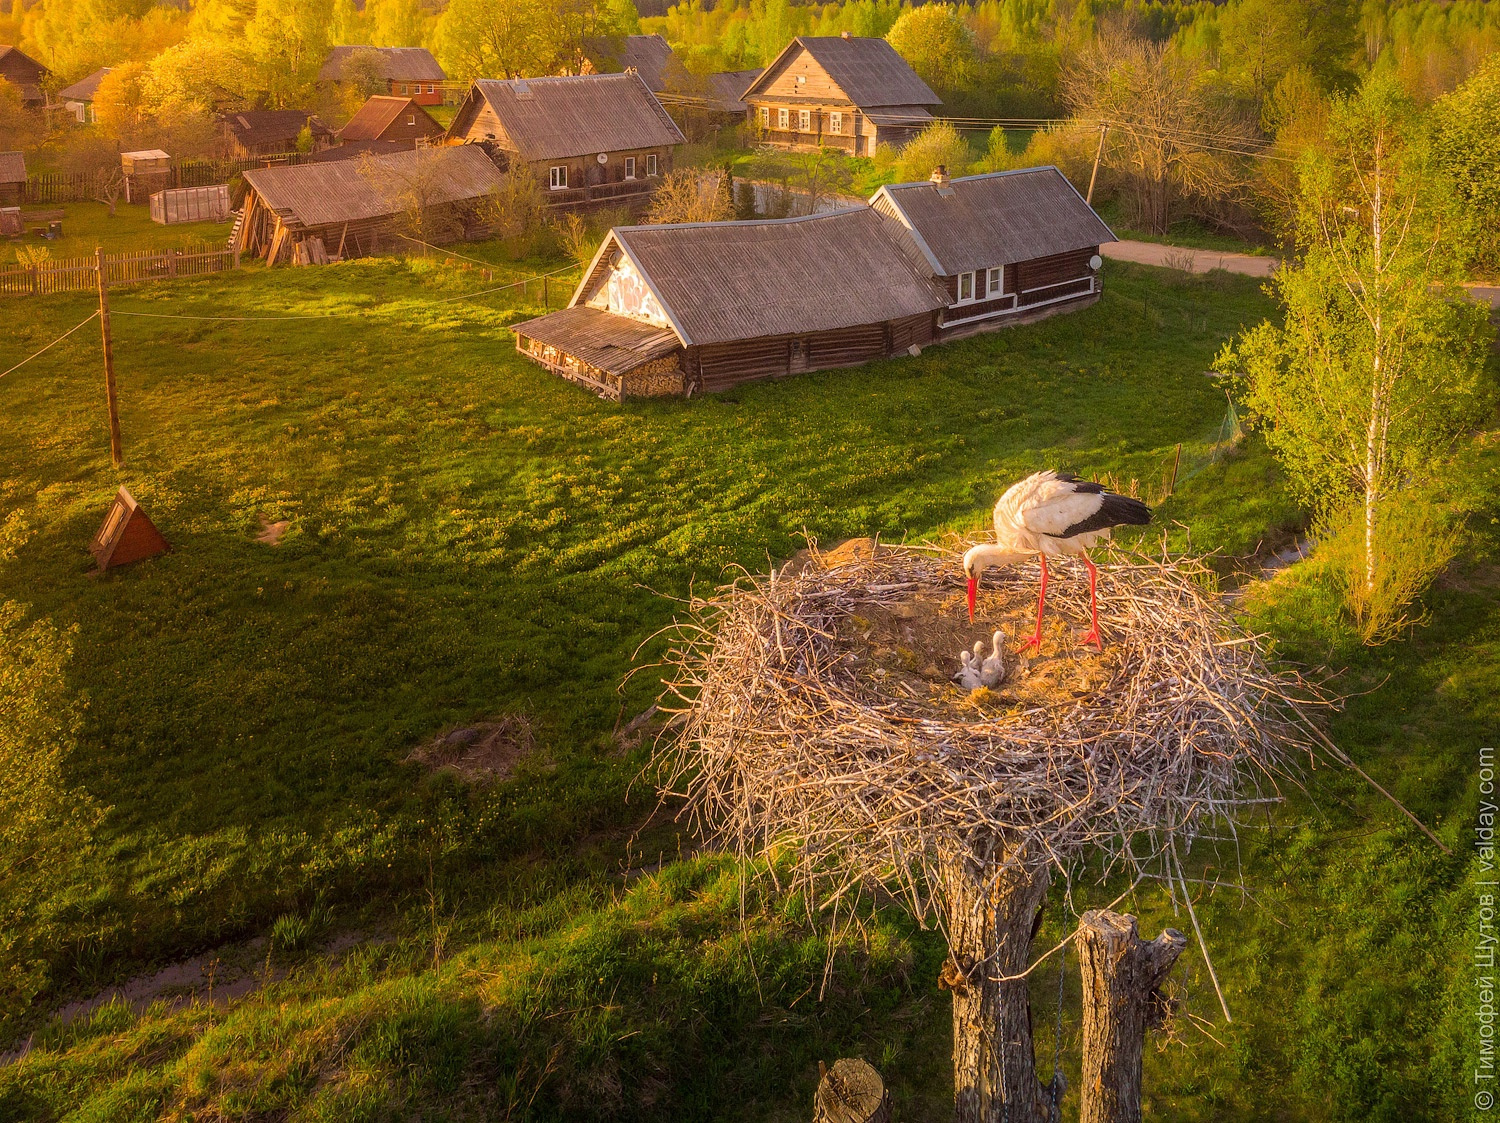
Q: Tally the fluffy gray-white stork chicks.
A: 3